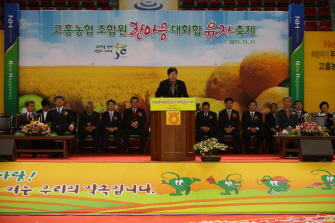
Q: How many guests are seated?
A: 14